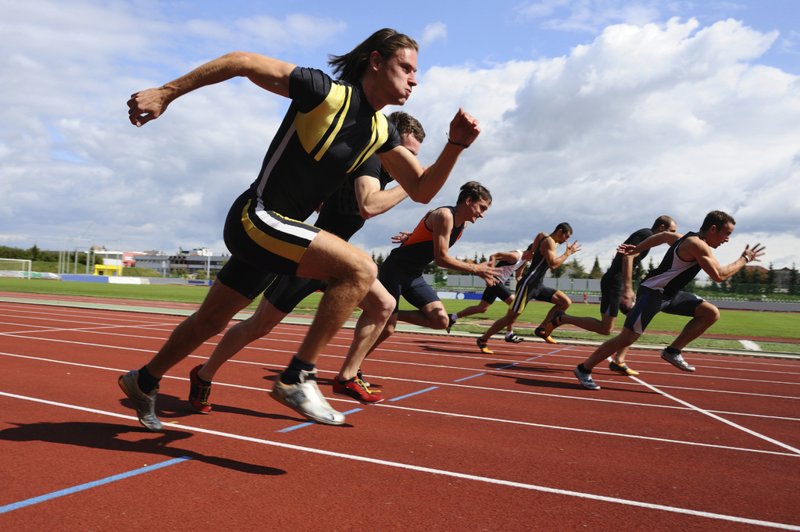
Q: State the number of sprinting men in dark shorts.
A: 7